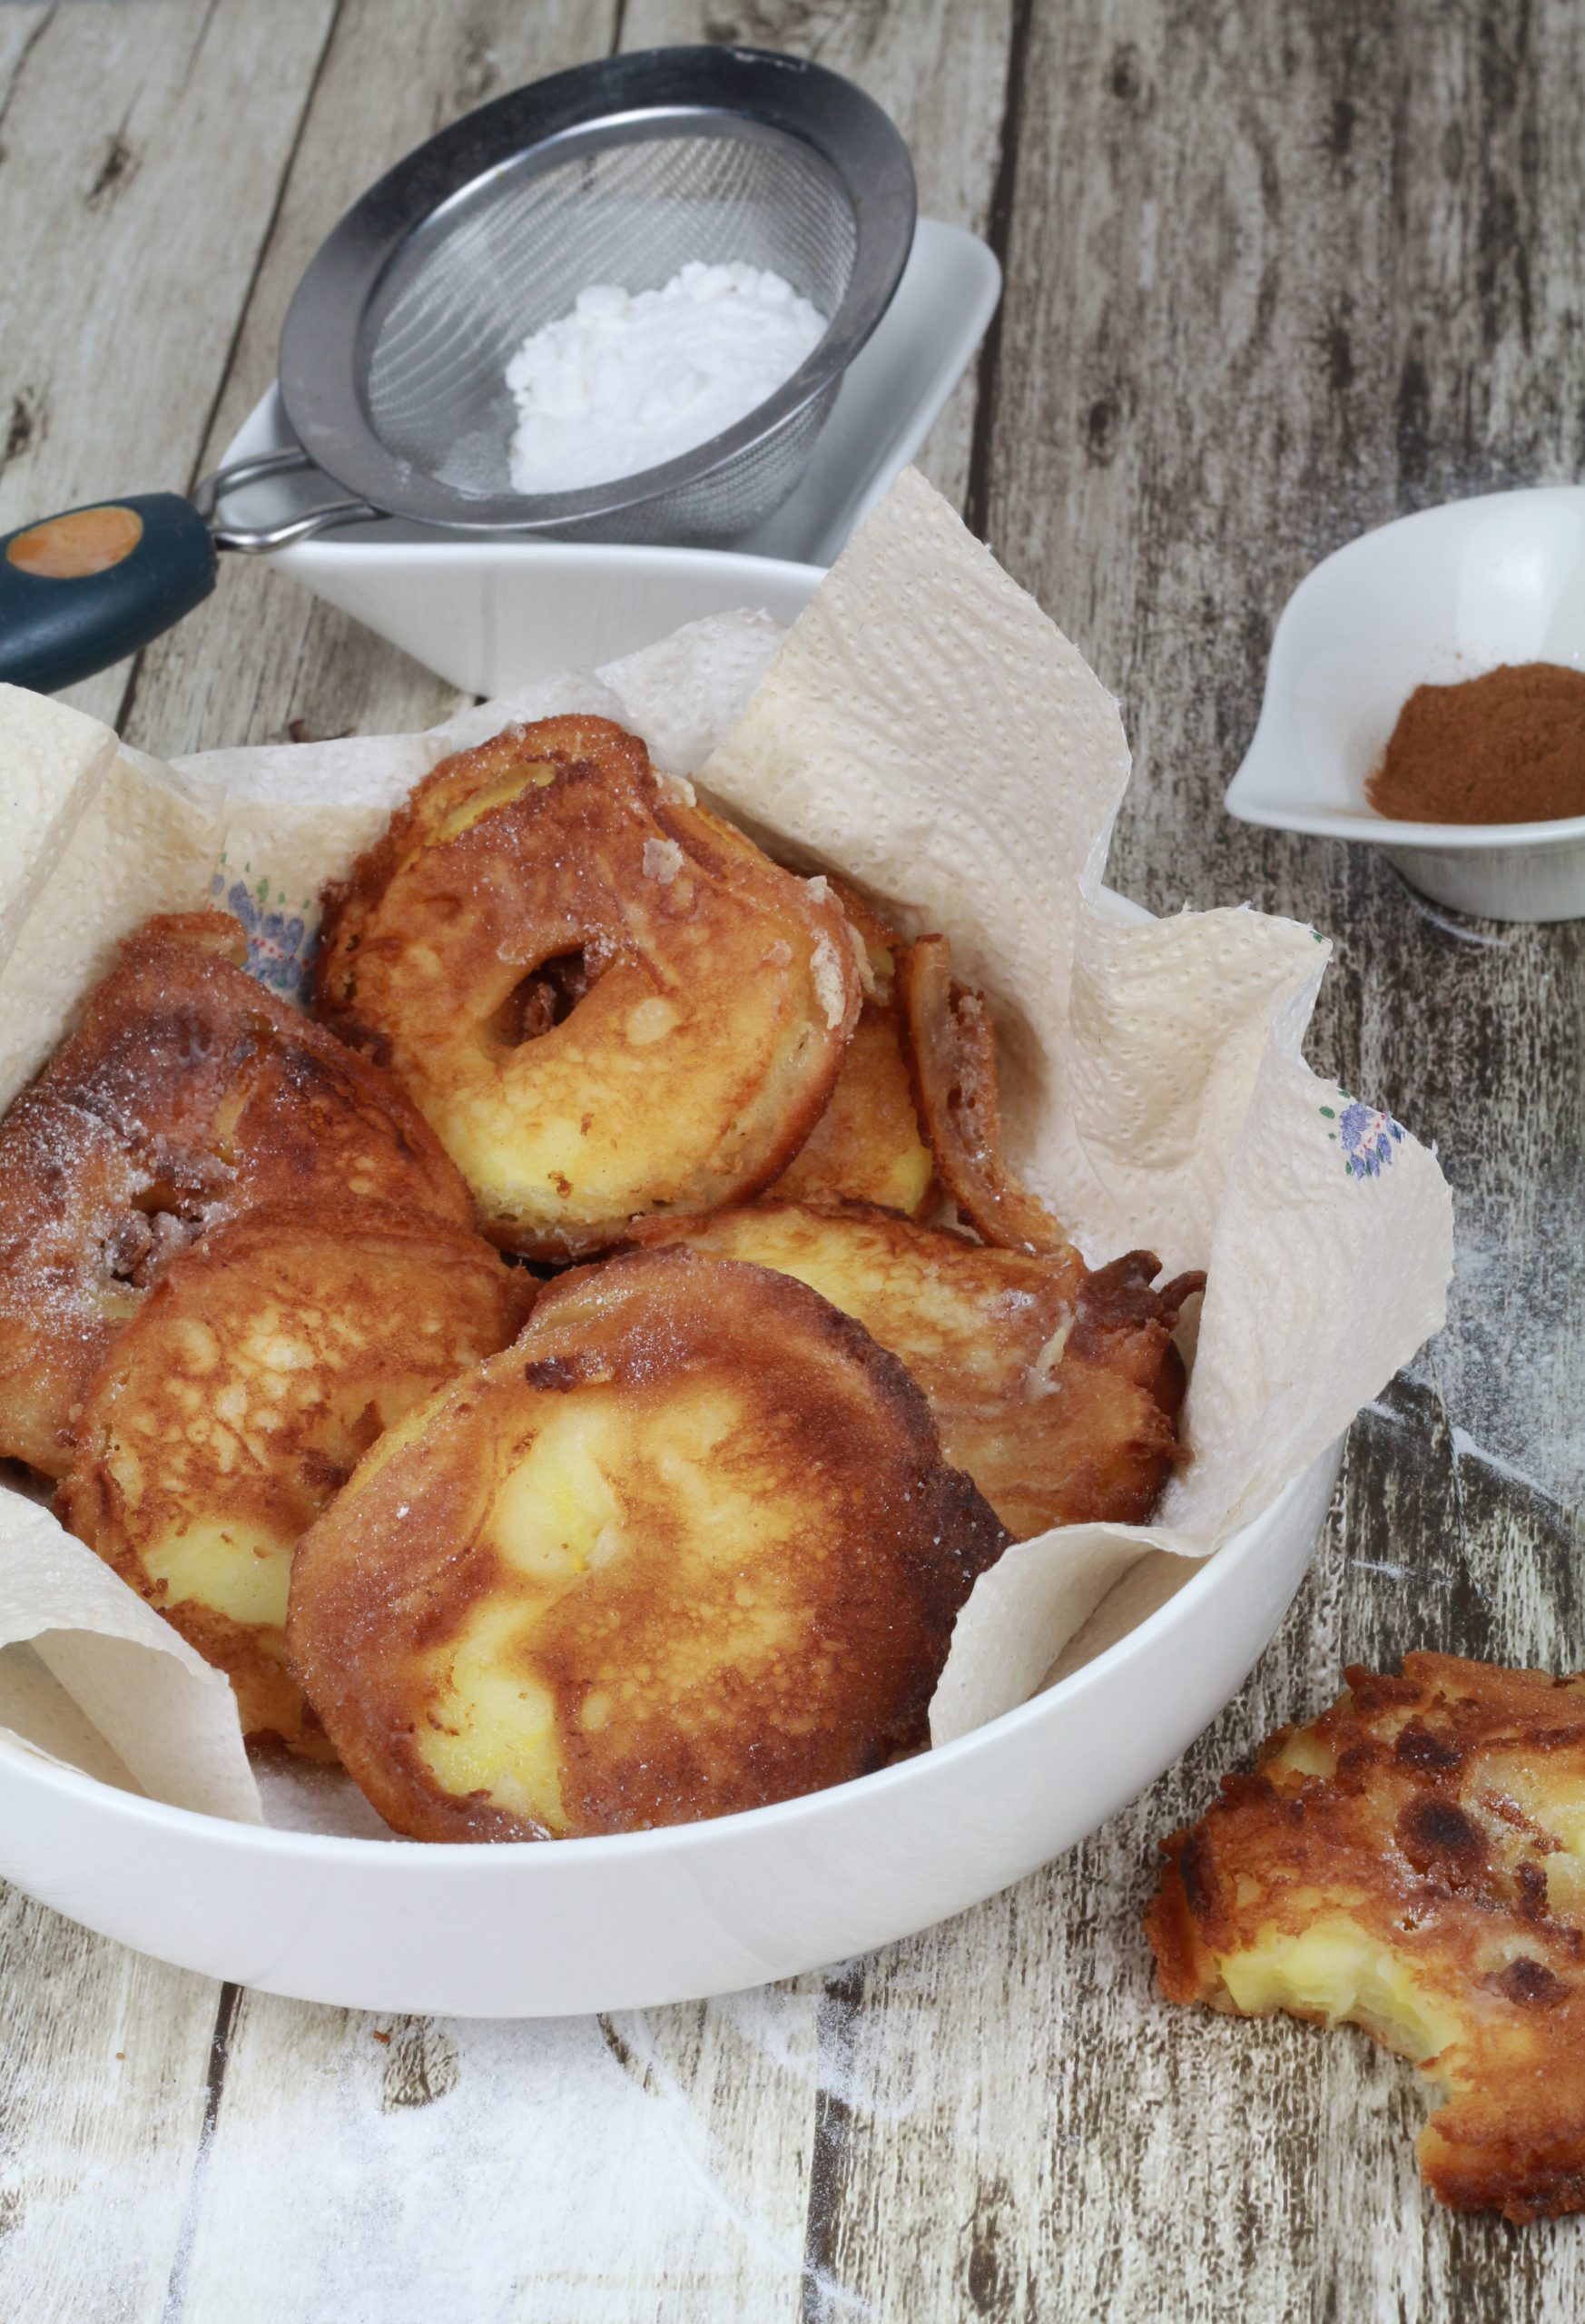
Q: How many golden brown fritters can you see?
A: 7